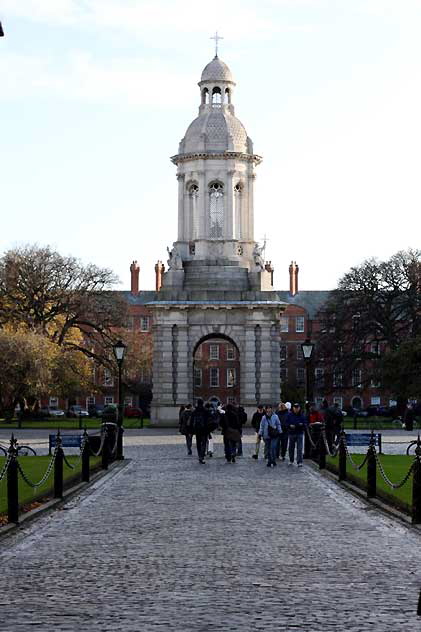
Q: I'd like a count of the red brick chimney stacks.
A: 4